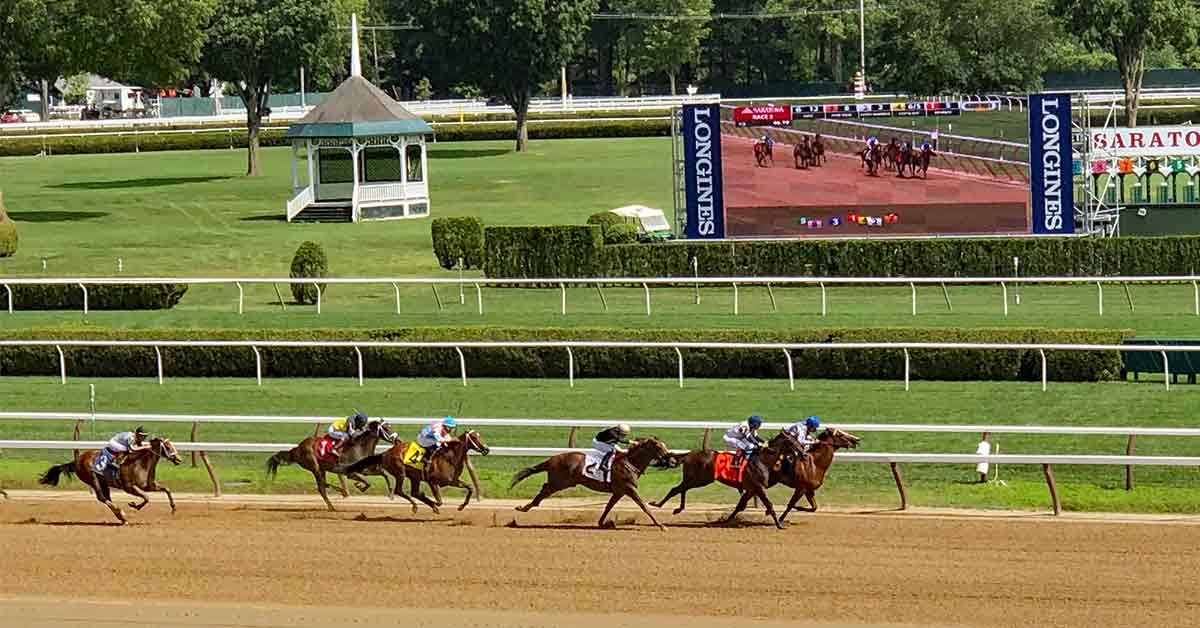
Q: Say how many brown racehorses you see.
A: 6